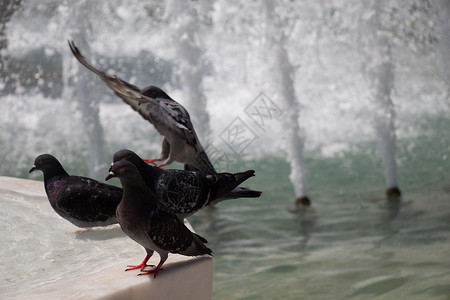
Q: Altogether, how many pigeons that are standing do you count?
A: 3